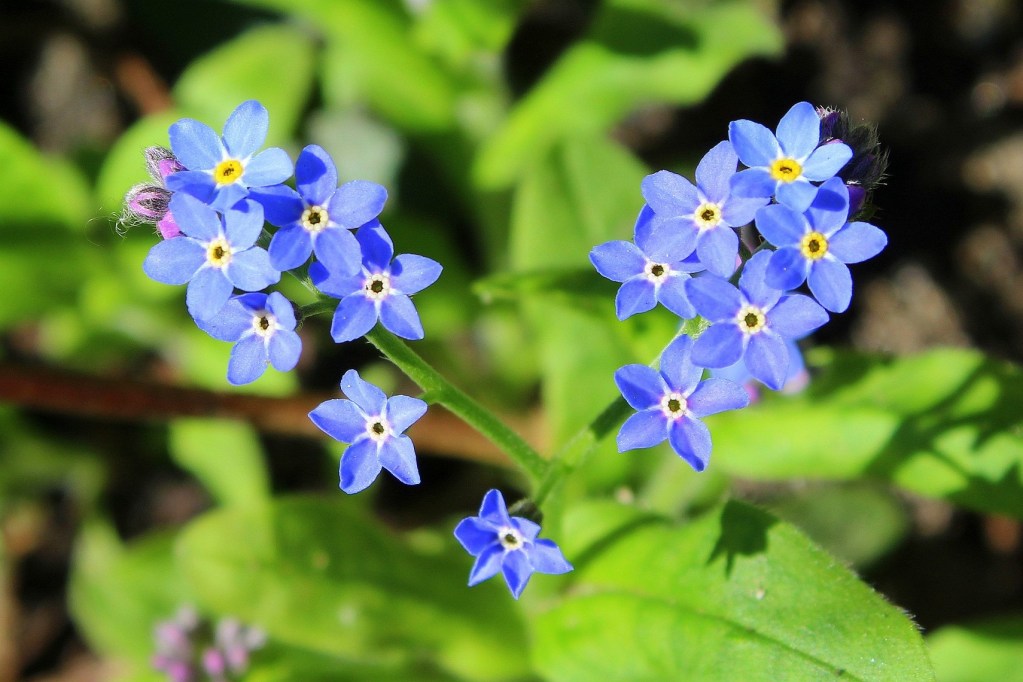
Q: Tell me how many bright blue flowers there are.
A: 13